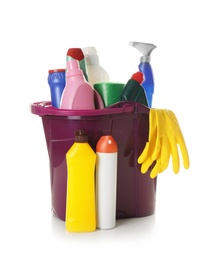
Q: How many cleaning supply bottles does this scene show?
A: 8